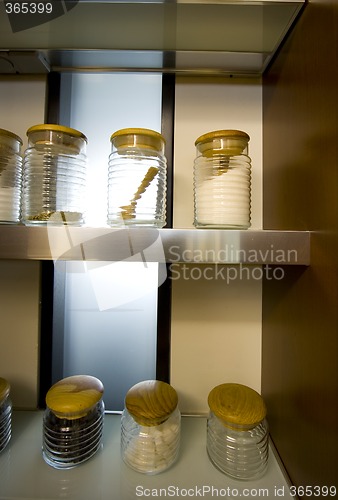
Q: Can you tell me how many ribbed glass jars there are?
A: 8